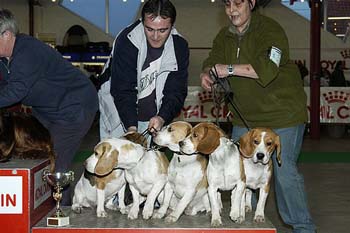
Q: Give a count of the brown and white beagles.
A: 5